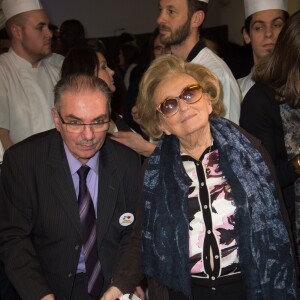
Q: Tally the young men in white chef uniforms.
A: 3